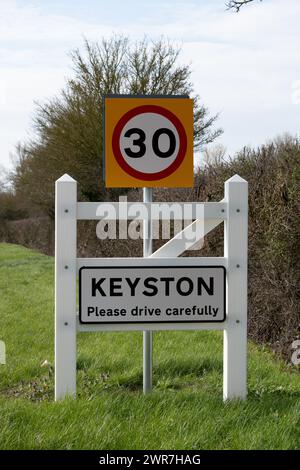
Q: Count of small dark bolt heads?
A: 7